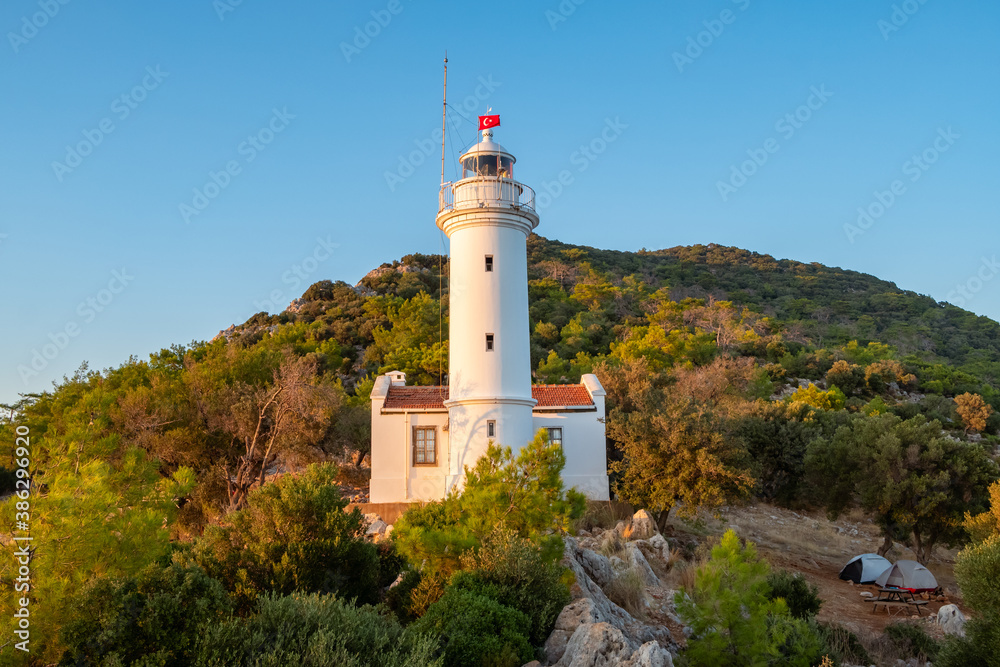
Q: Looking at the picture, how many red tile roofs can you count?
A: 2